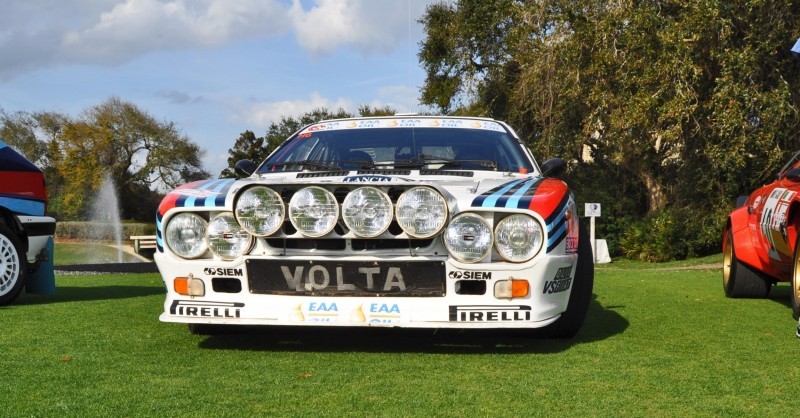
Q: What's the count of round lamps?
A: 8